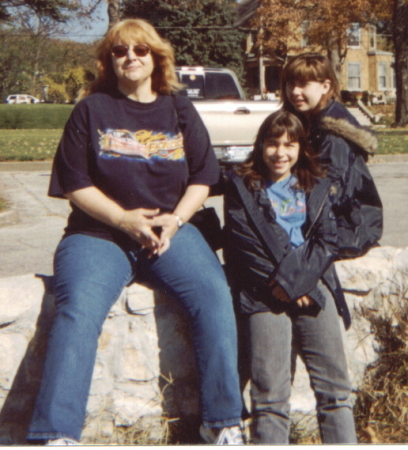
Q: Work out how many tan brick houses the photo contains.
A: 1